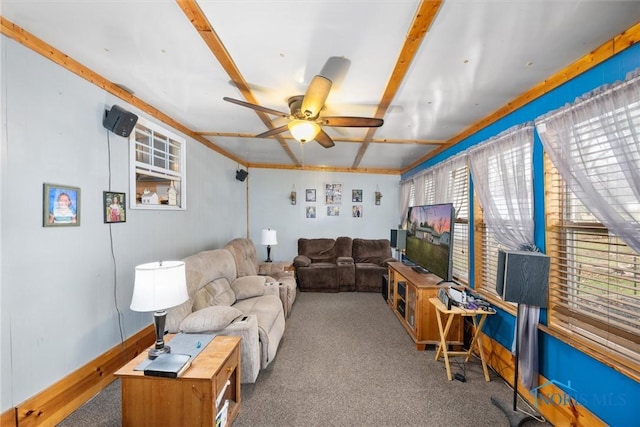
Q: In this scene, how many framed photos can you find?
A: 8